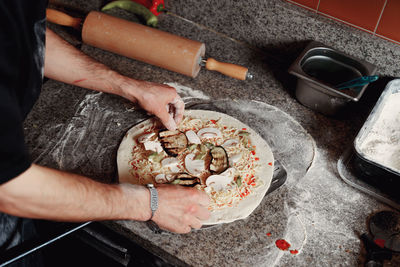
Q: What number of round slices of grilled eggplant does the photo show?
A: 3